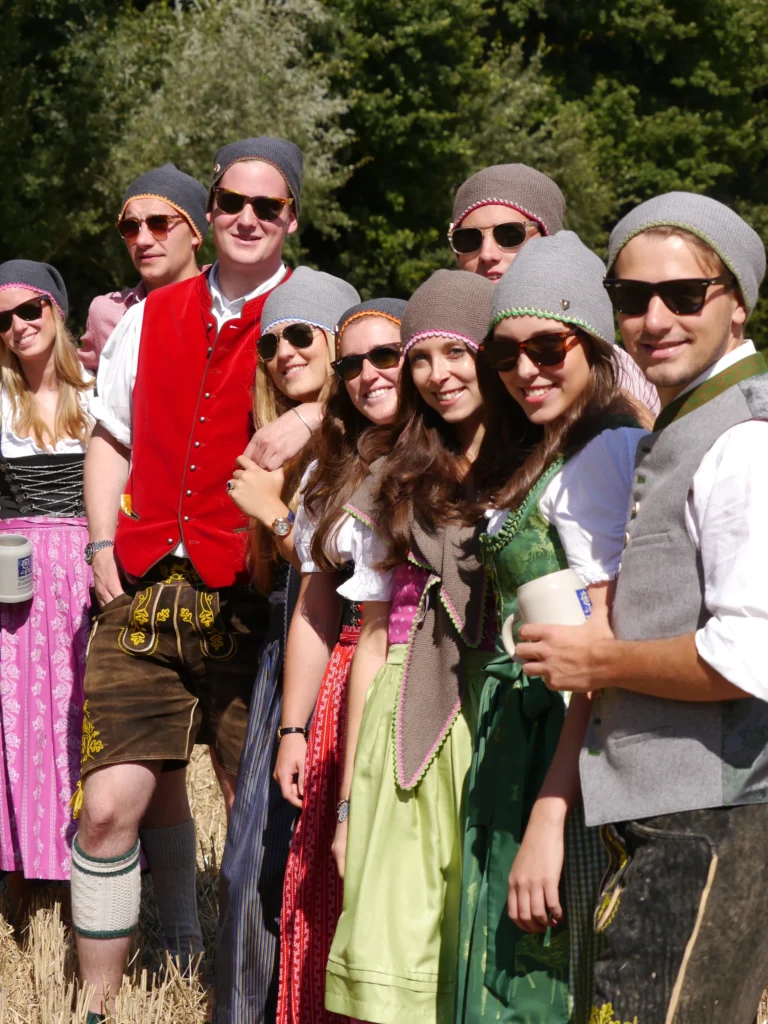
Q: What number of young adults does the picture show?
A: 9